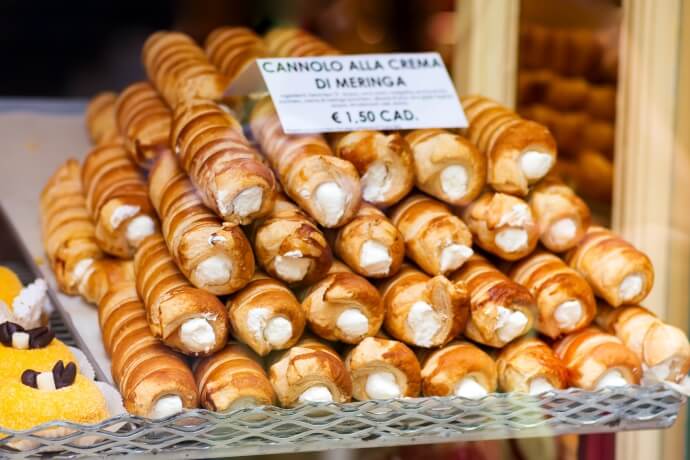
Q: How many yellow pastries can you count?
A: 3